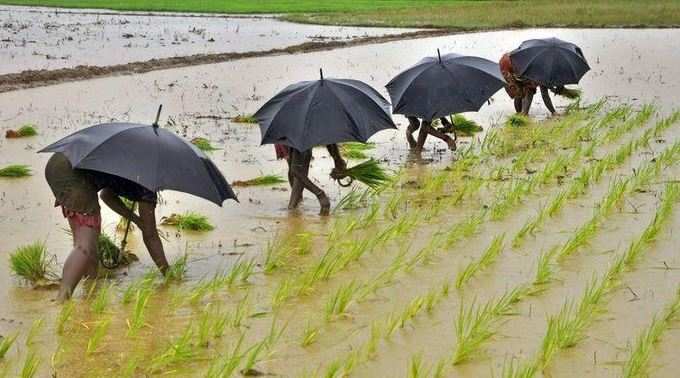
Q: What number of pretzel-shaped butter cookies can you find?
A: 0